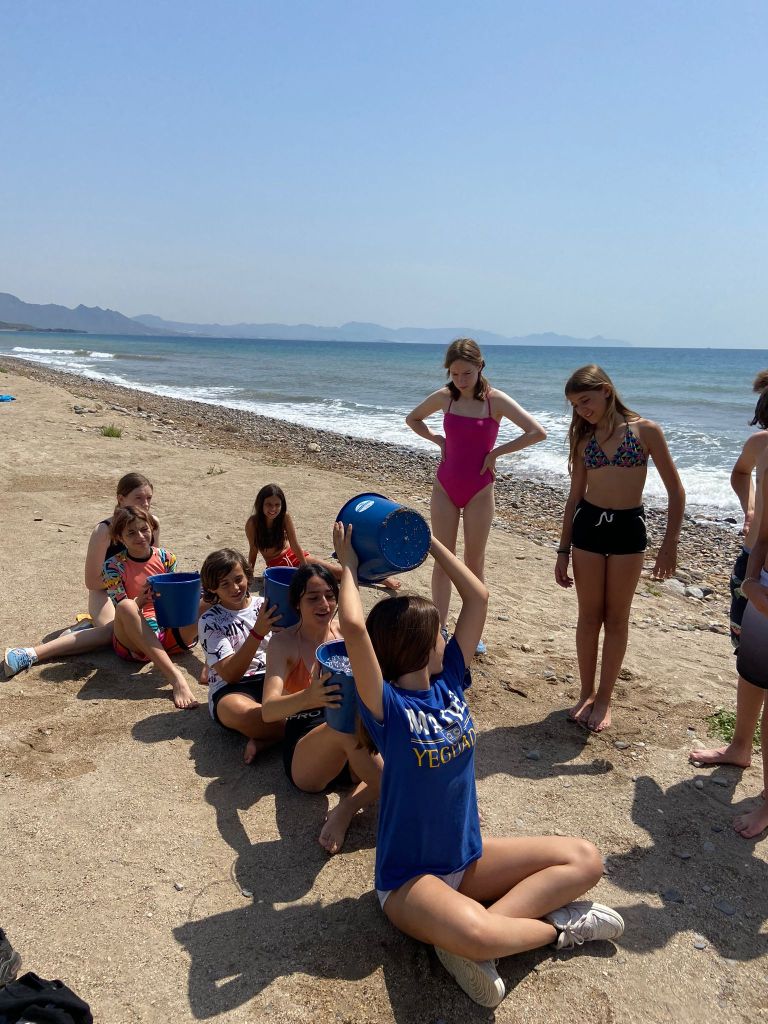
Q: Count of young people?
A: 10